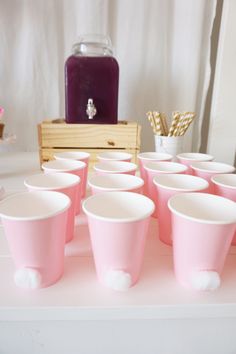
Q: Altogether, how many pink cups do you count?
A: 15